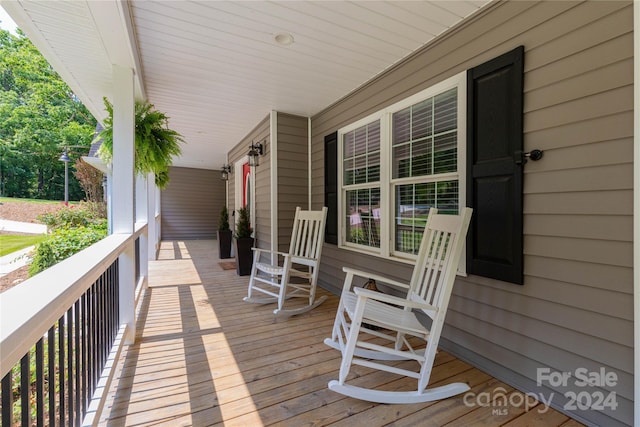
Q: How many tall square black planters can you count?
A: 2